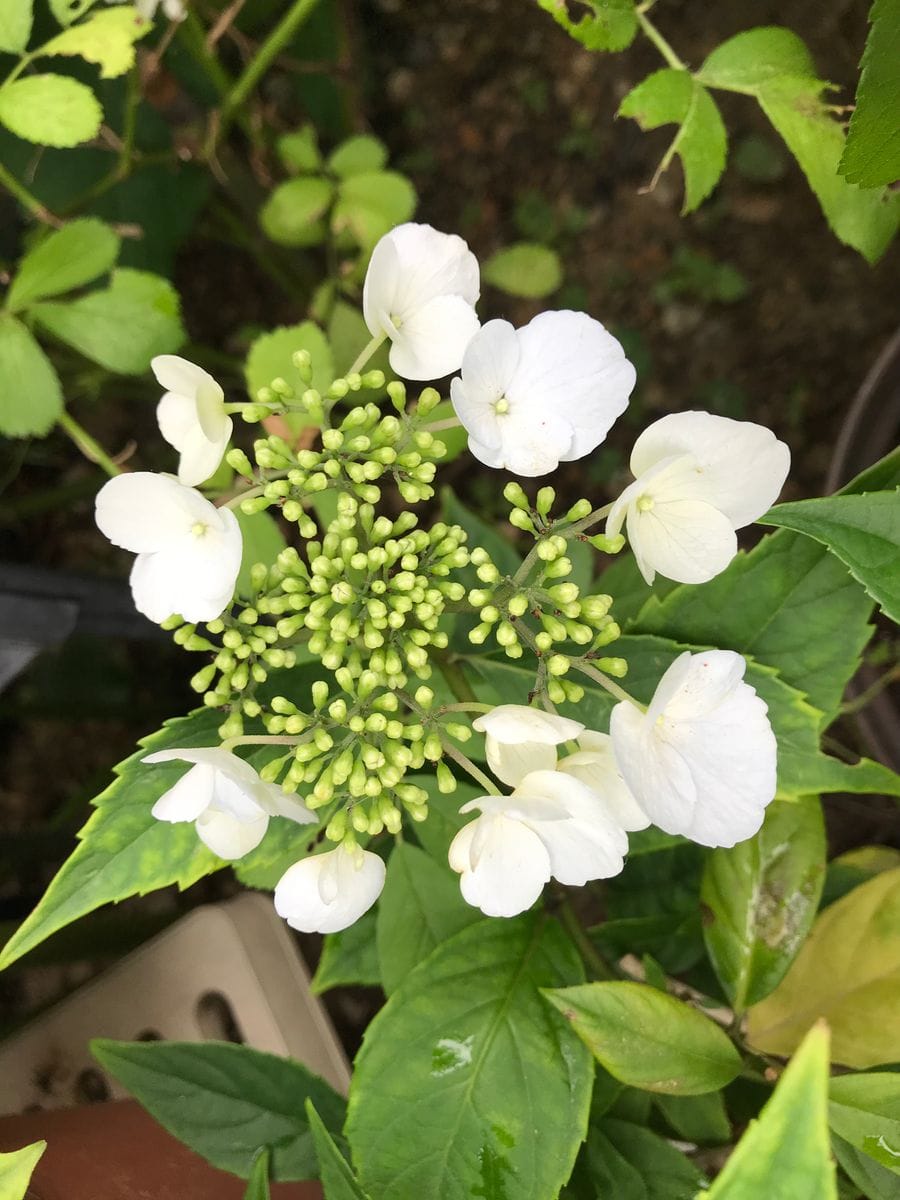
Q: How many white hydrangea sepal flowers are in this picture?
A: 11